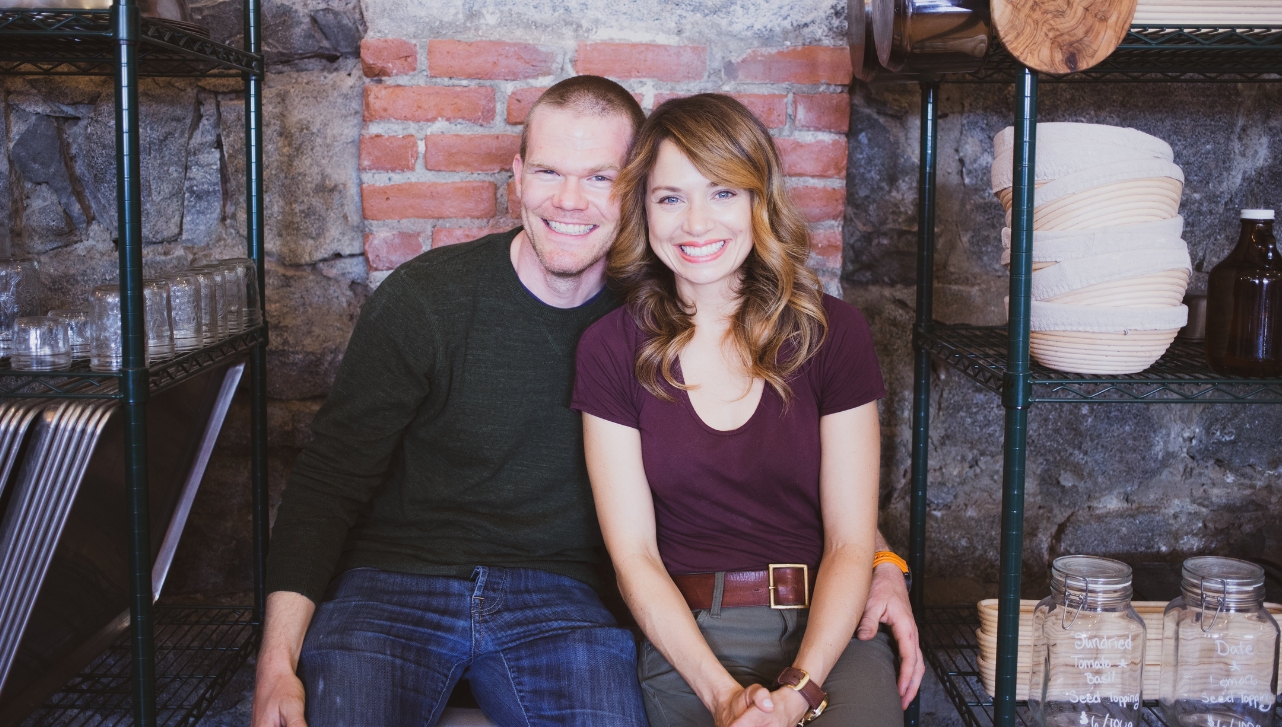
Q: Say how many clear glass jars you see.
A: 12